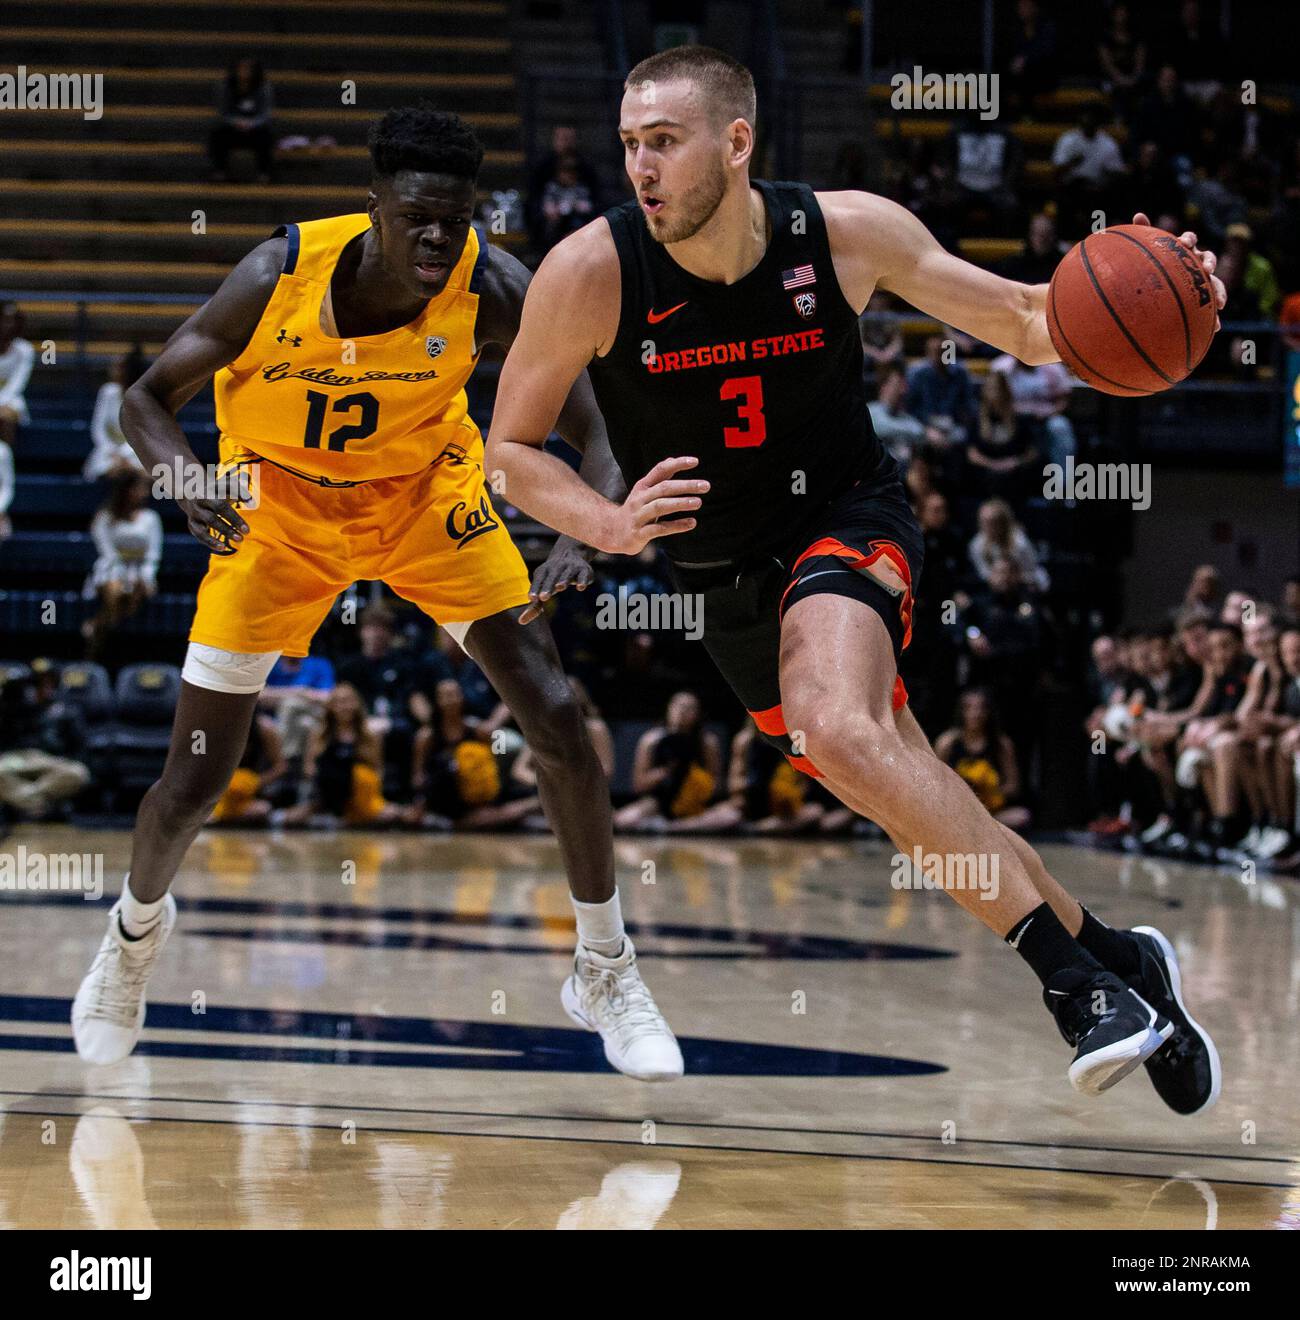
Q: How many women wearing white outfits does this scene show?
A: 4